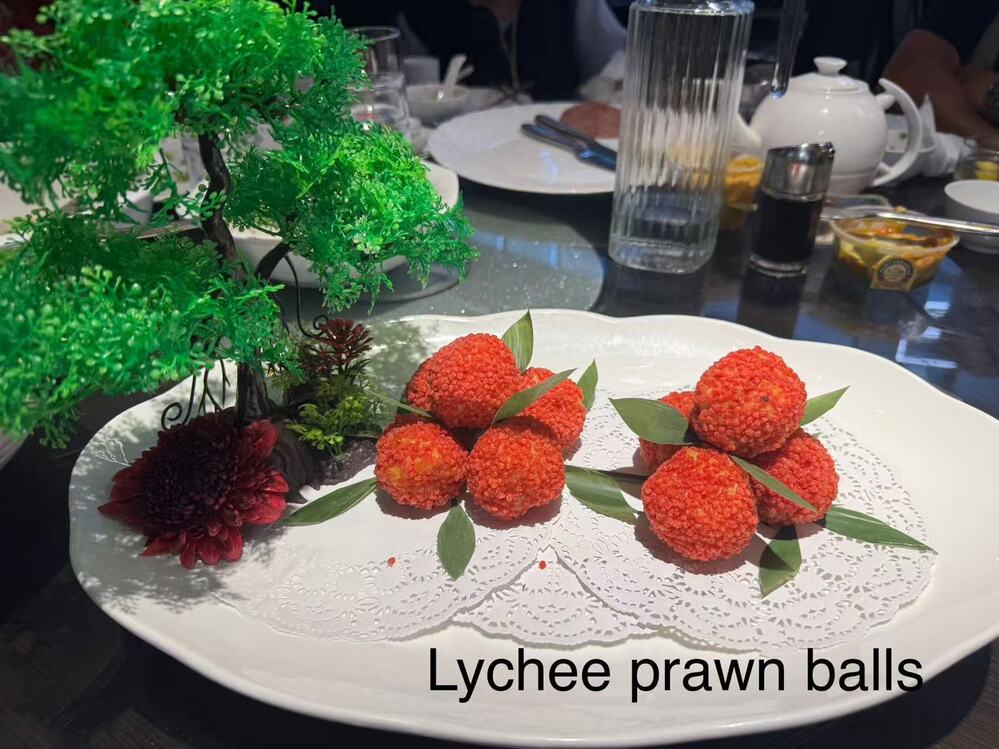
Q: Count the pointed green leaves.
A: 12